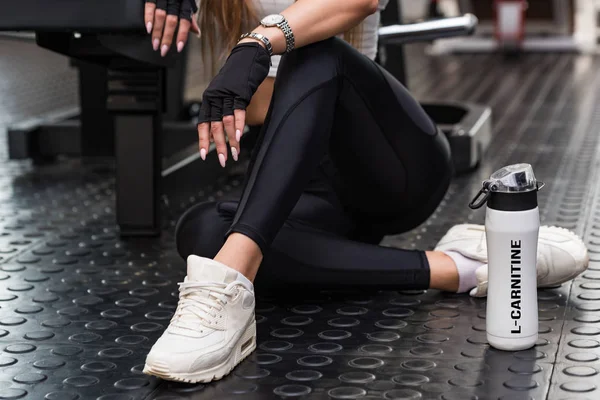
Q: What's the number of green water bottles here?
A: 0